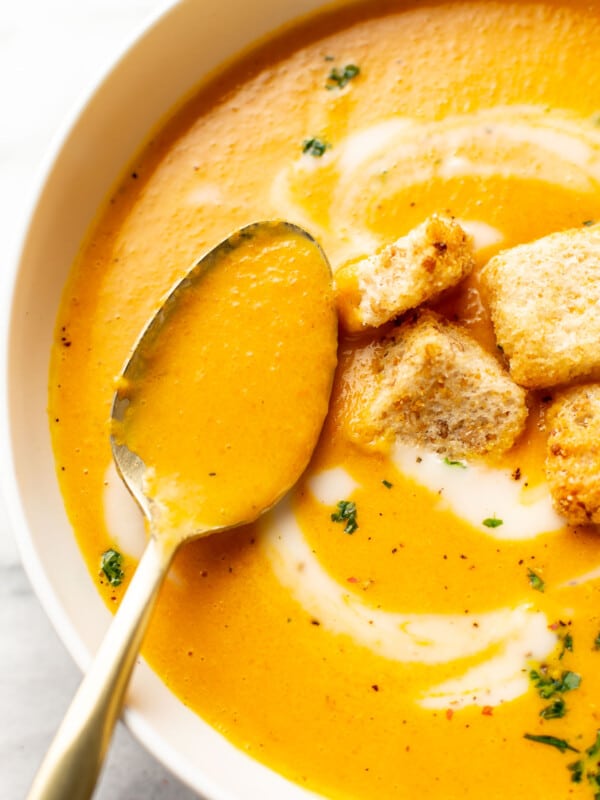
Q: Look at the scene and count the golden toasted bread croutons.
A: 4